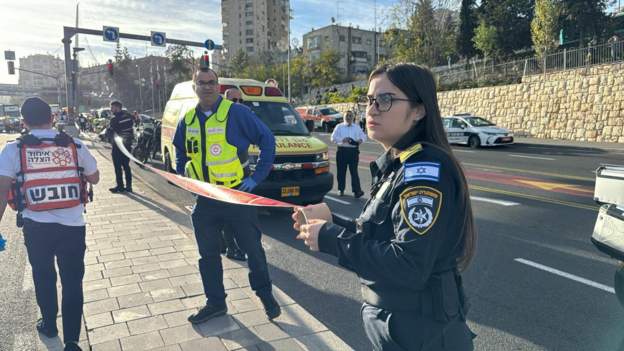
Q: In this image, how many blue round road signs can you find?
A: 3